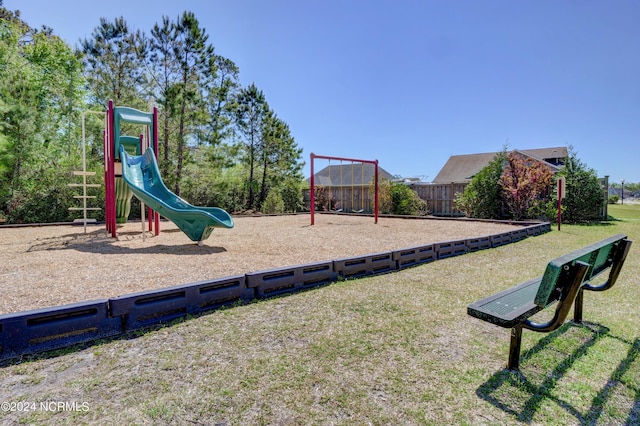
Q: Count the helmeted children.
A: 0